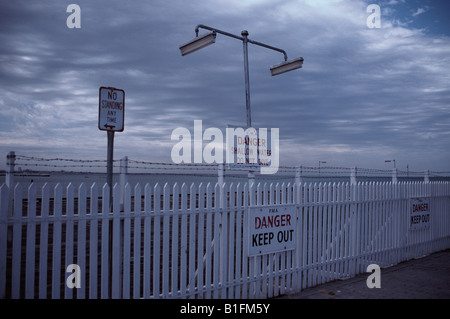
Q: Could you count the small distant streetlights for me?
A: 2